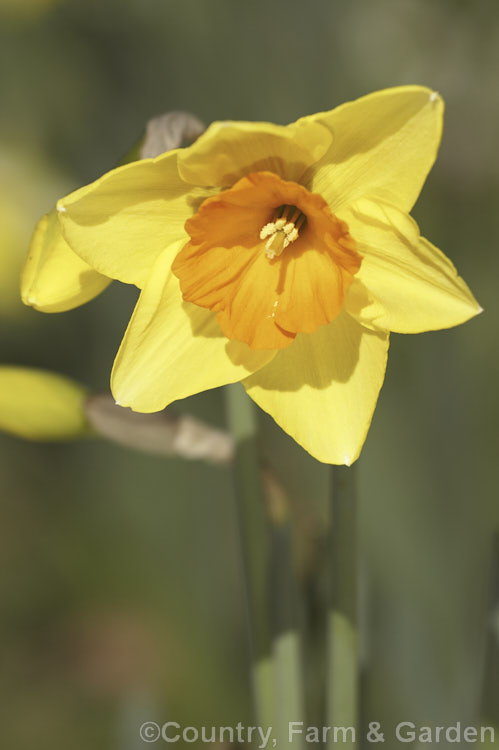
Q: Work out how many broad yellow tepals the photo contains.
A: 6